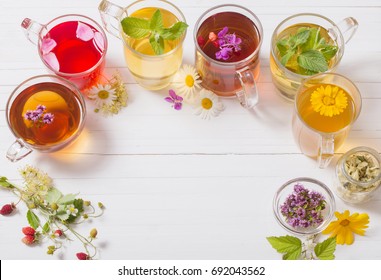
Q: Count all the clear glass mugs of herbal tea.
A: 6